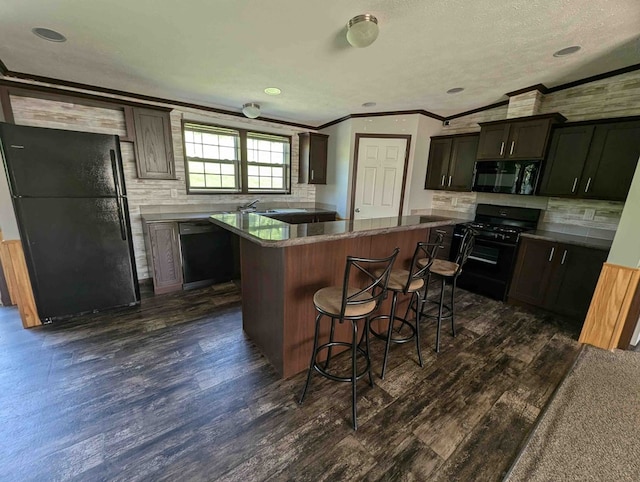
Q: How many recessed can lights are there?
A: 5